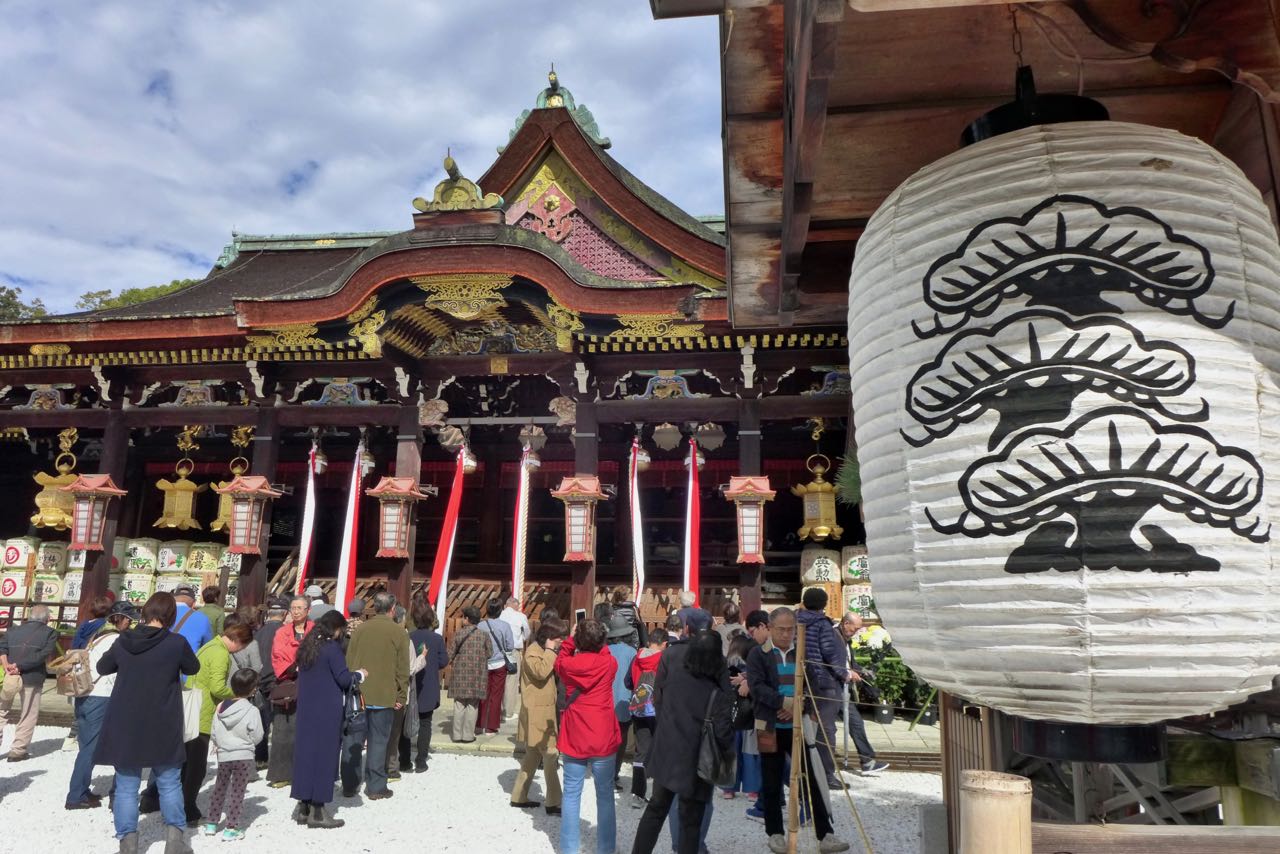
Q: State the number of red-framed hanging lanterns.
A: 5